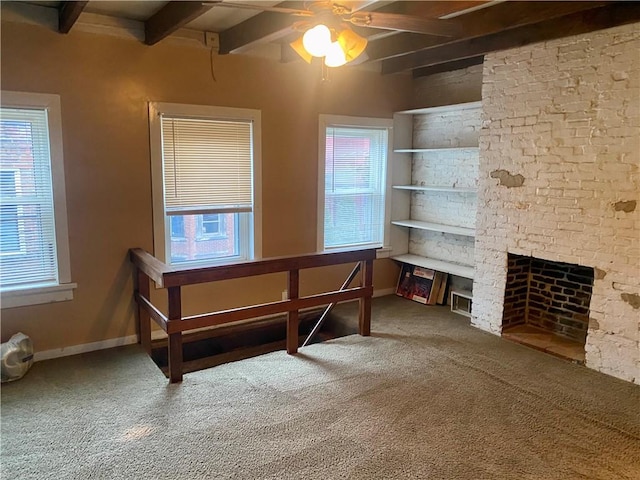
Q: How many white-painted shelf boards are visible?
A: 5